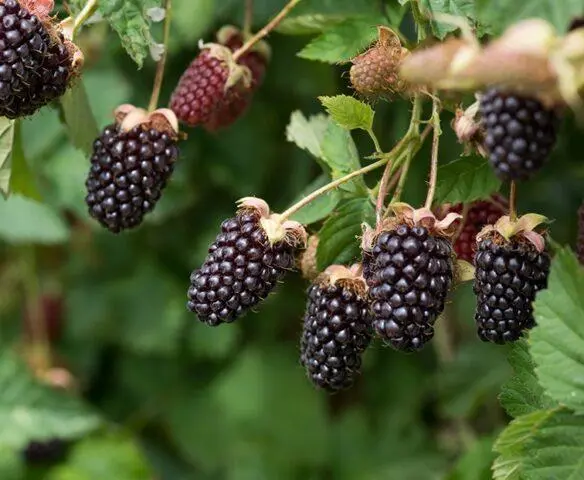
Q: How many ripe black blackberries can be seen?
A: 7